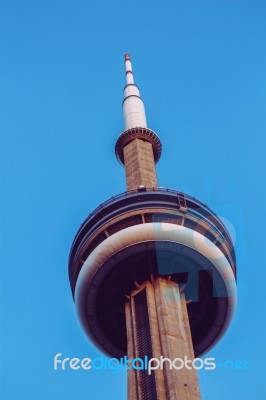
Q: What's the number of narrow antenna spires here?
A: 1